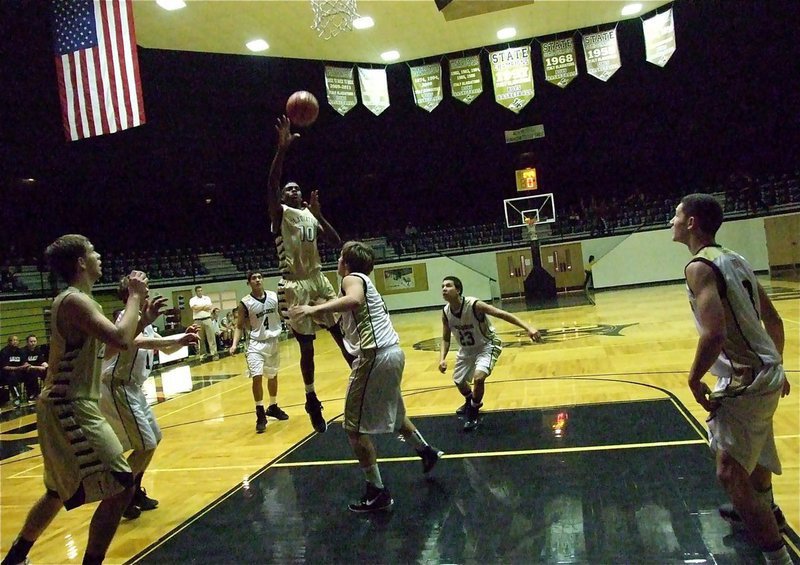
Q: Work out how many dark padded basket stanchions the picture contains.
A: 1